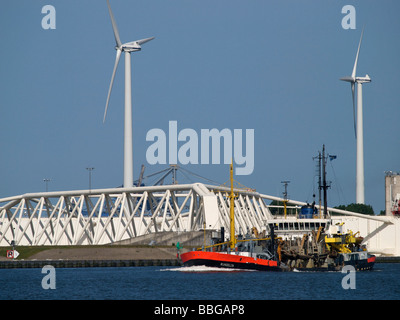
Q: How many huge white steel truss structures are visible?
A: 1